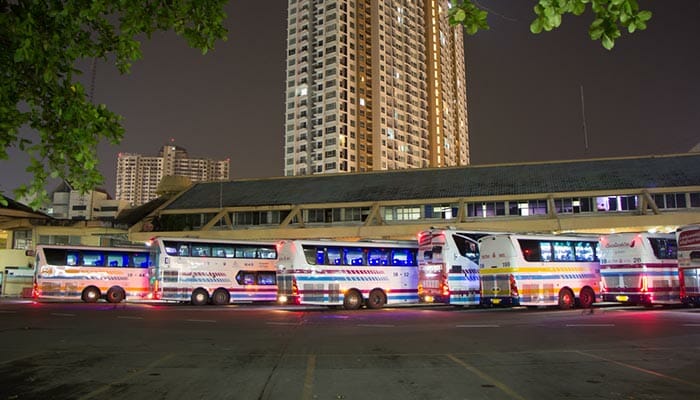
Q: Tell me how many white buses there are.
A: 7